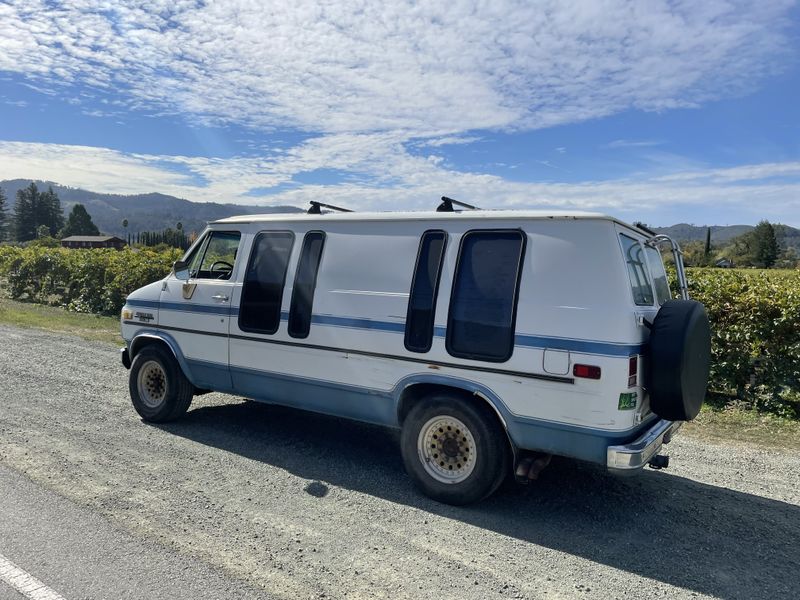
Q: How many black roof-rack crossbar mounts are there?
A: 2